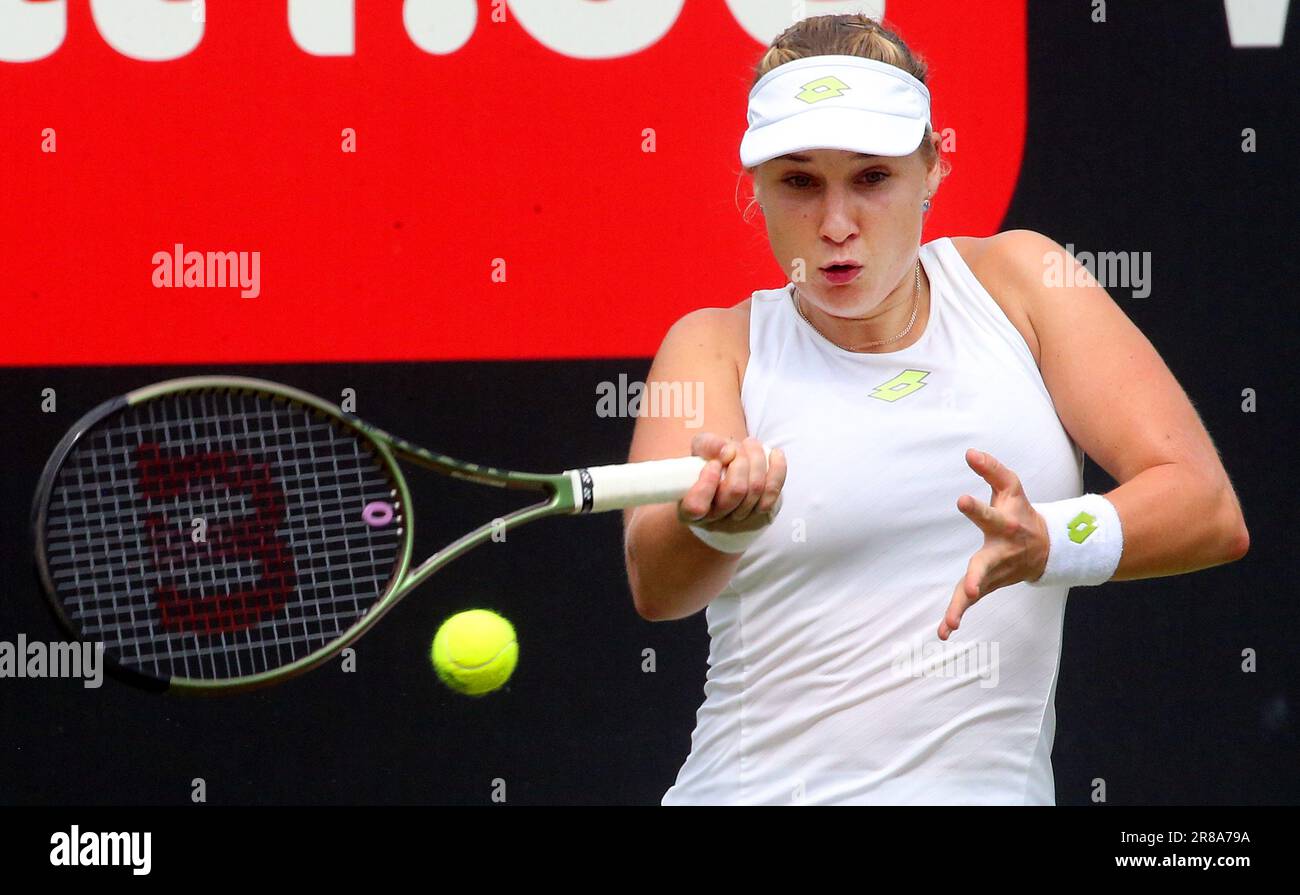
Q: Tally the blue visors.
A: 0